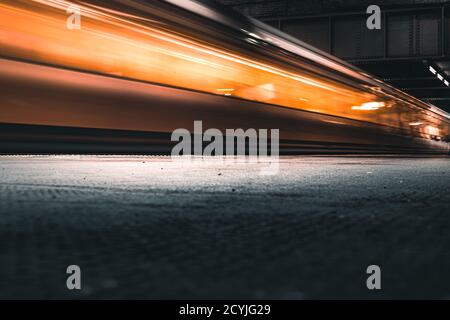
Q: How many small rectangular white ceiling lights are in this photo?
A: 3